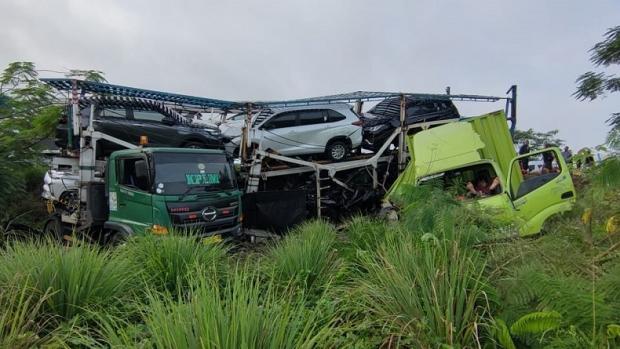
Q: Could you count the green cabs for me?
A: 2